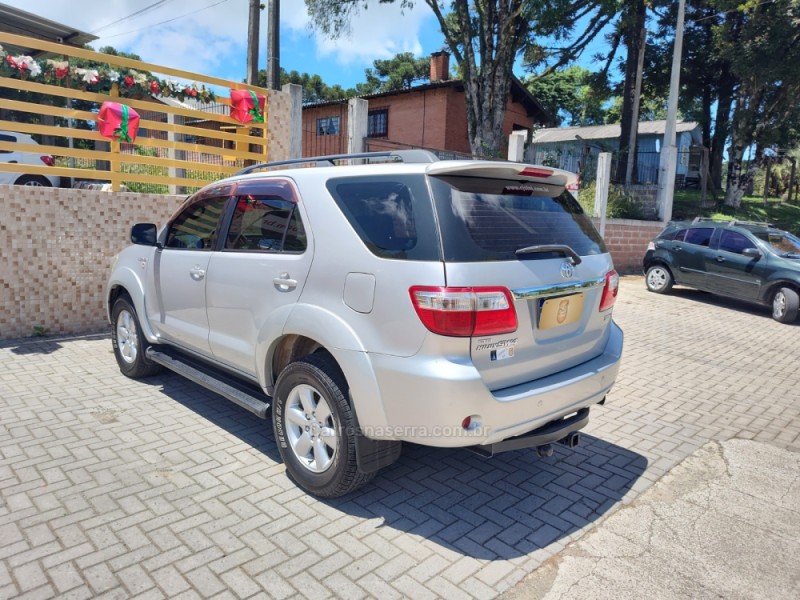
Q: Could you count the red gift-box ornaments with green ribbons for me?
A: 2